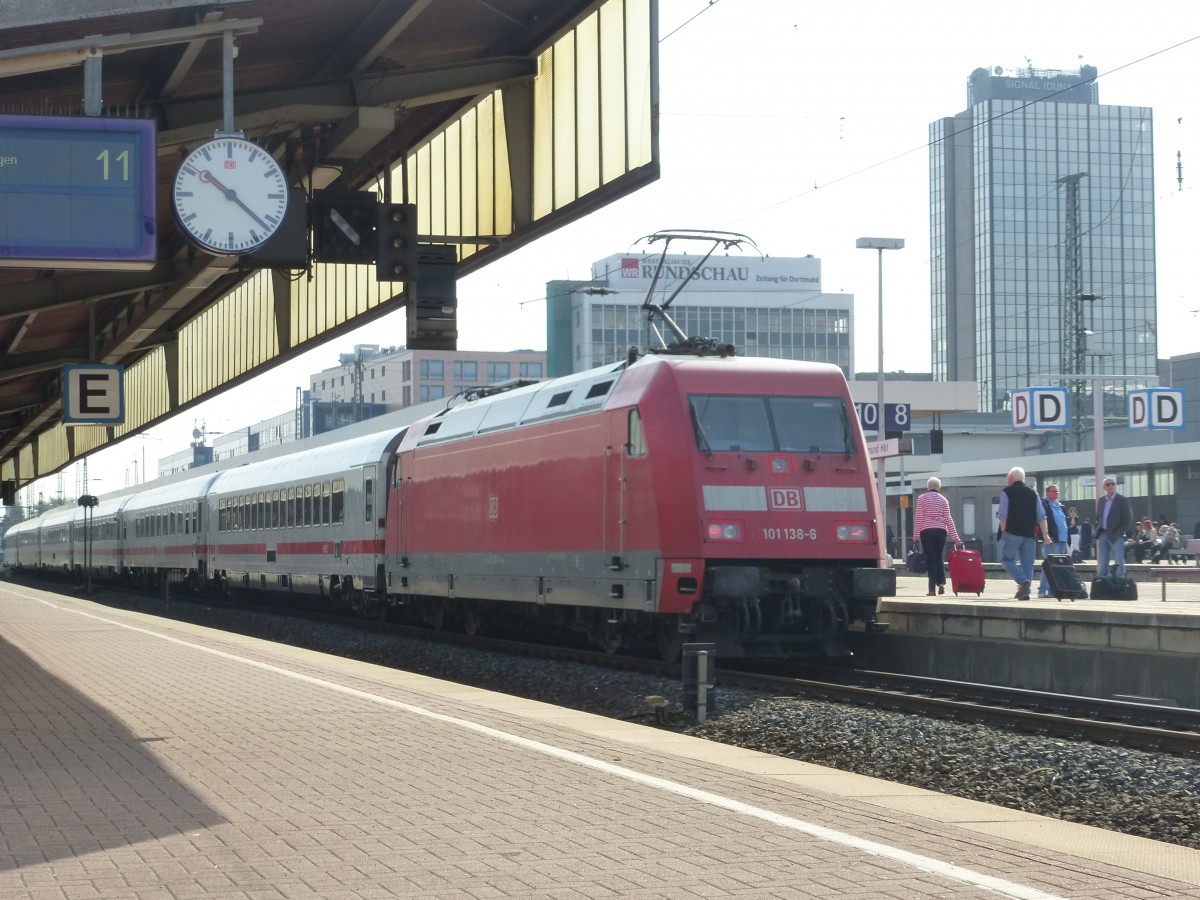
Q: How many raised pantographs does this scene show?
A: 1